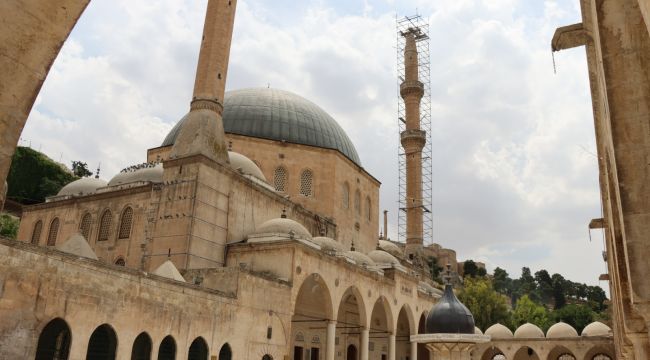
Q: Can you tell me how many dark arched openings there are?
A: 6